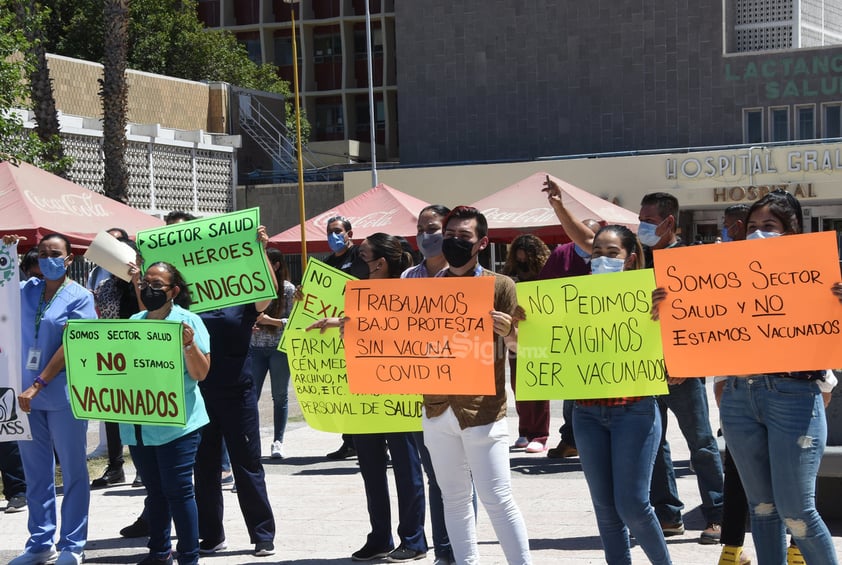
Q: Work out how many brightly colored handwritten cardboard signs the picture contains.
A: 7